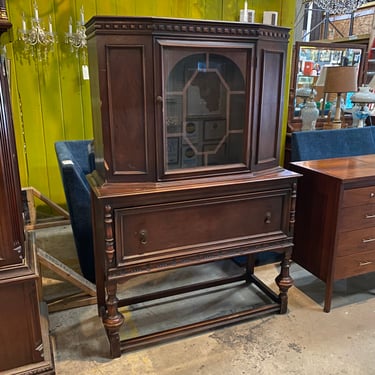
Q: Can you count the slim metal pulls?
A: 3